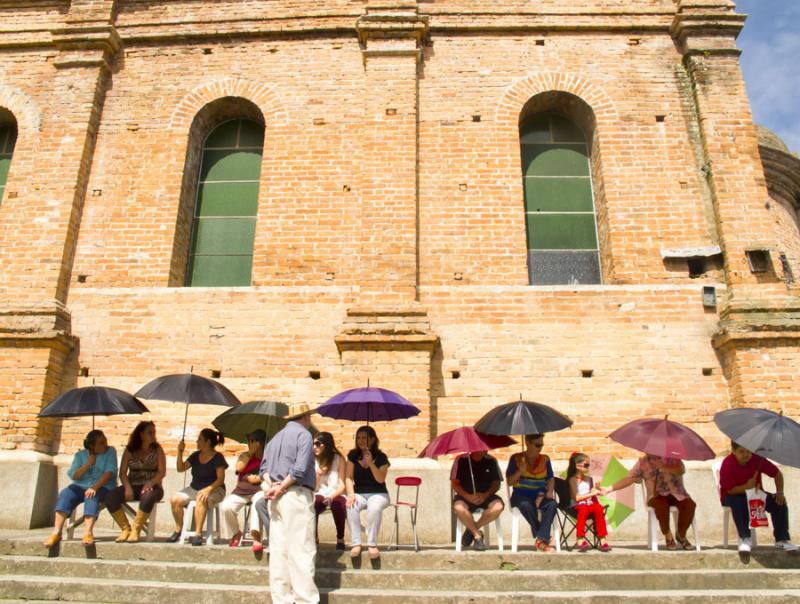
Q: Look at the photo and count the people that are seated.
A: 11